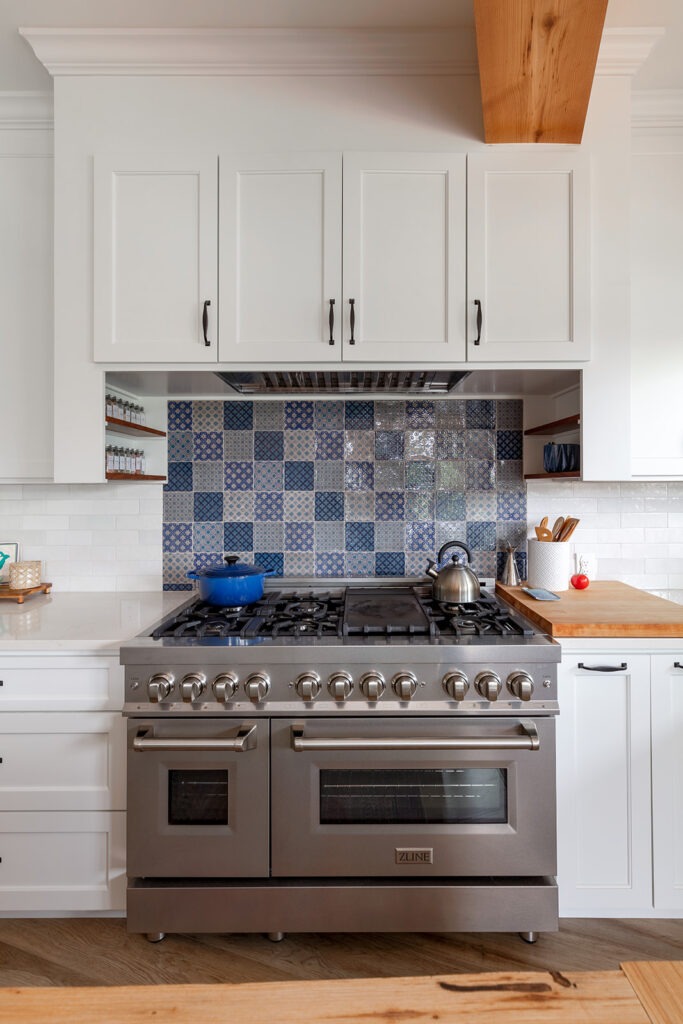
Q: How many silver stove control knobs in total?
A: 11